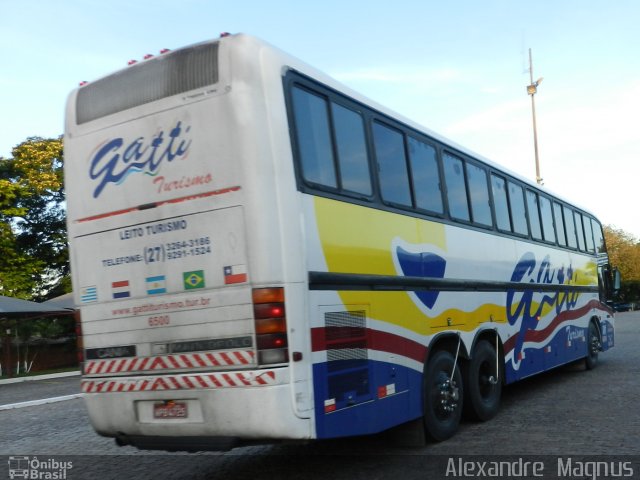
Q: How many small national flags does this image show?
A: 5